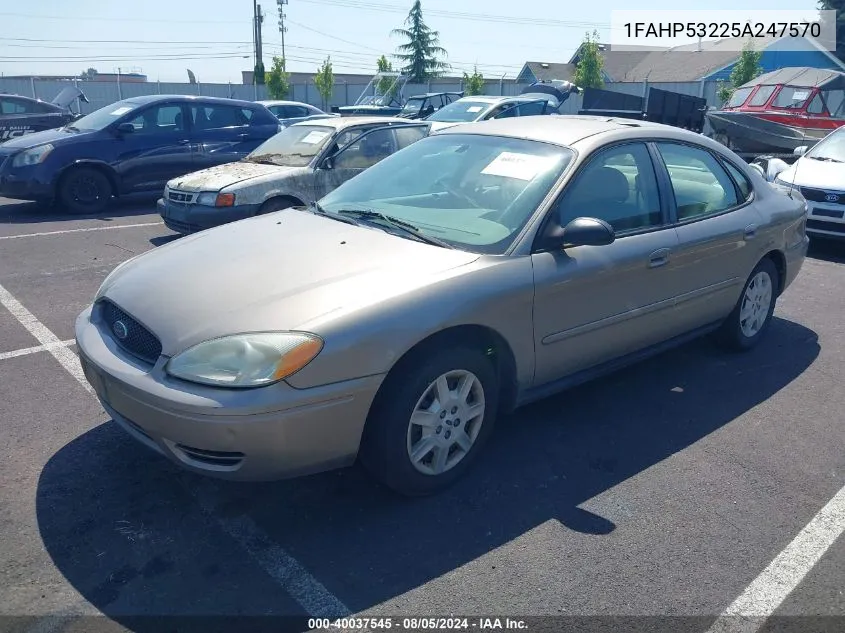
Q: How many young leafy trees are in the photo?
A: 6